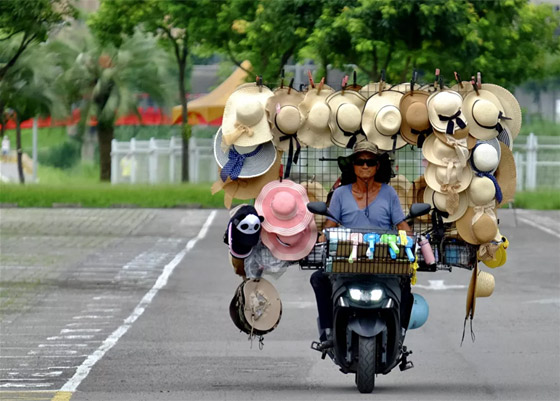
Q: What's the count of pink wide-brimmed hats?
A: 2